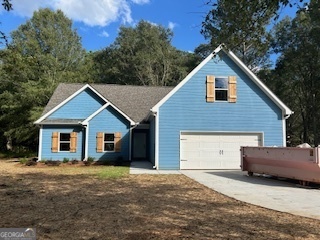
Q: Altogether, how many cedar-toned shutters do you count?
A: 6